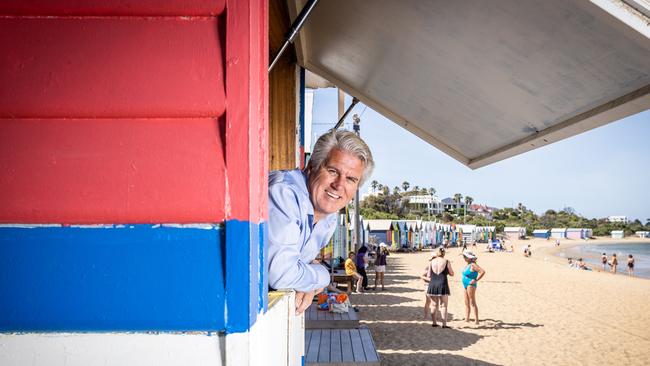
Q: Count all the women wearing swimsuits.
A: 2